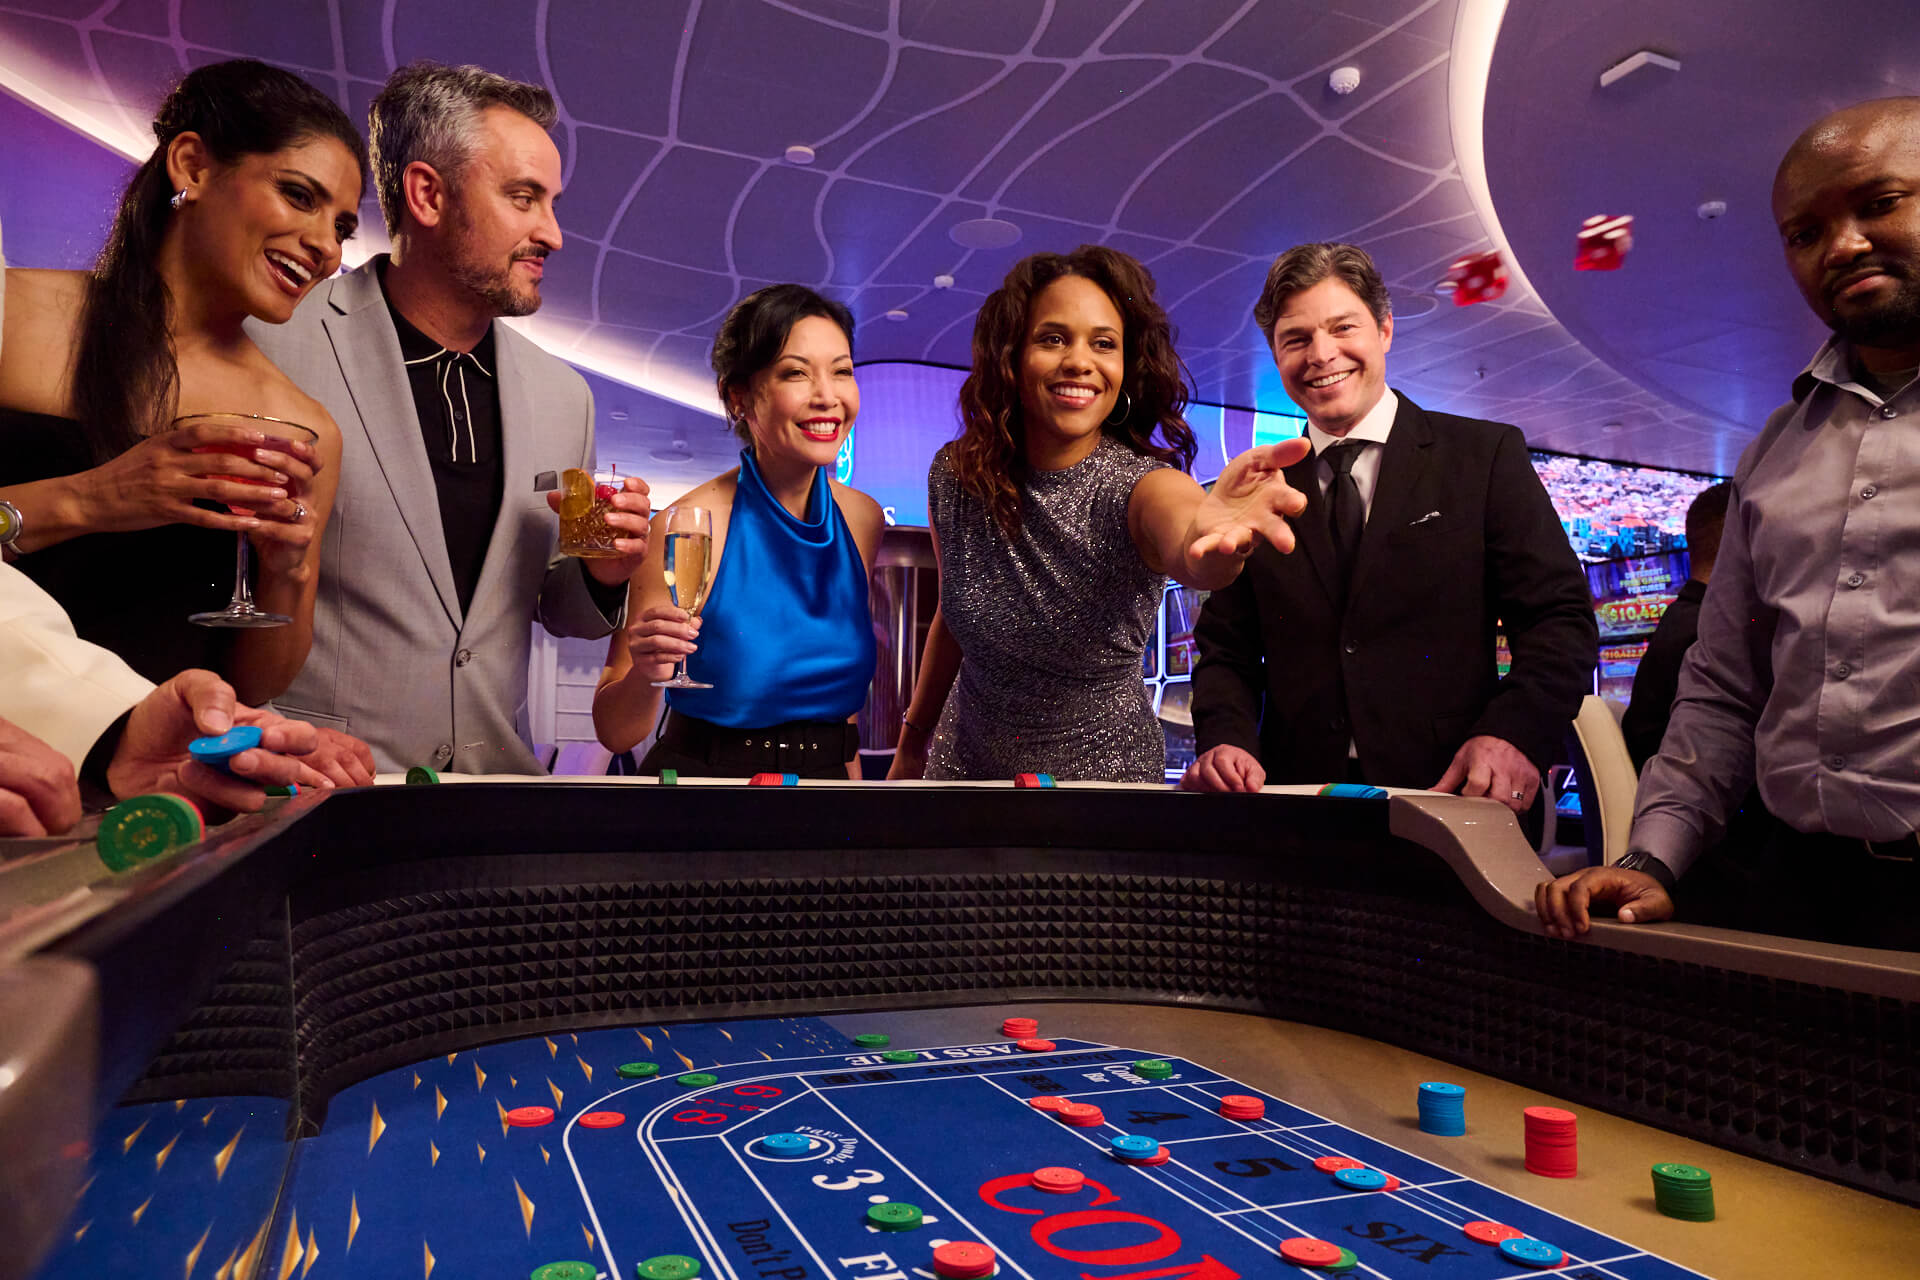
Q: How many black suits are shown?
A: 1